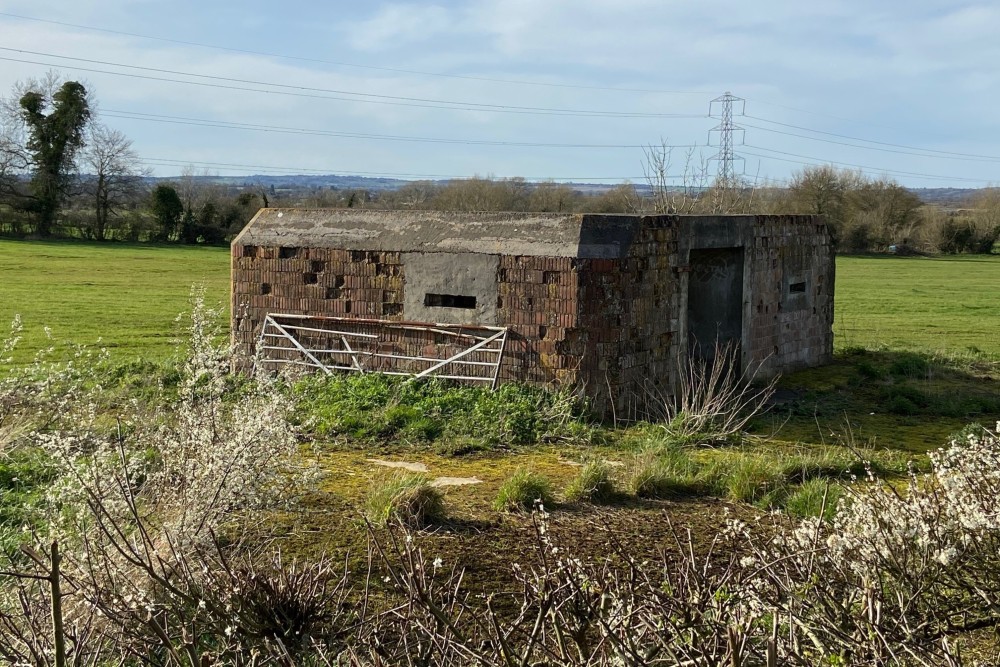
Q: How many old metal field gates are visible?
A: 1